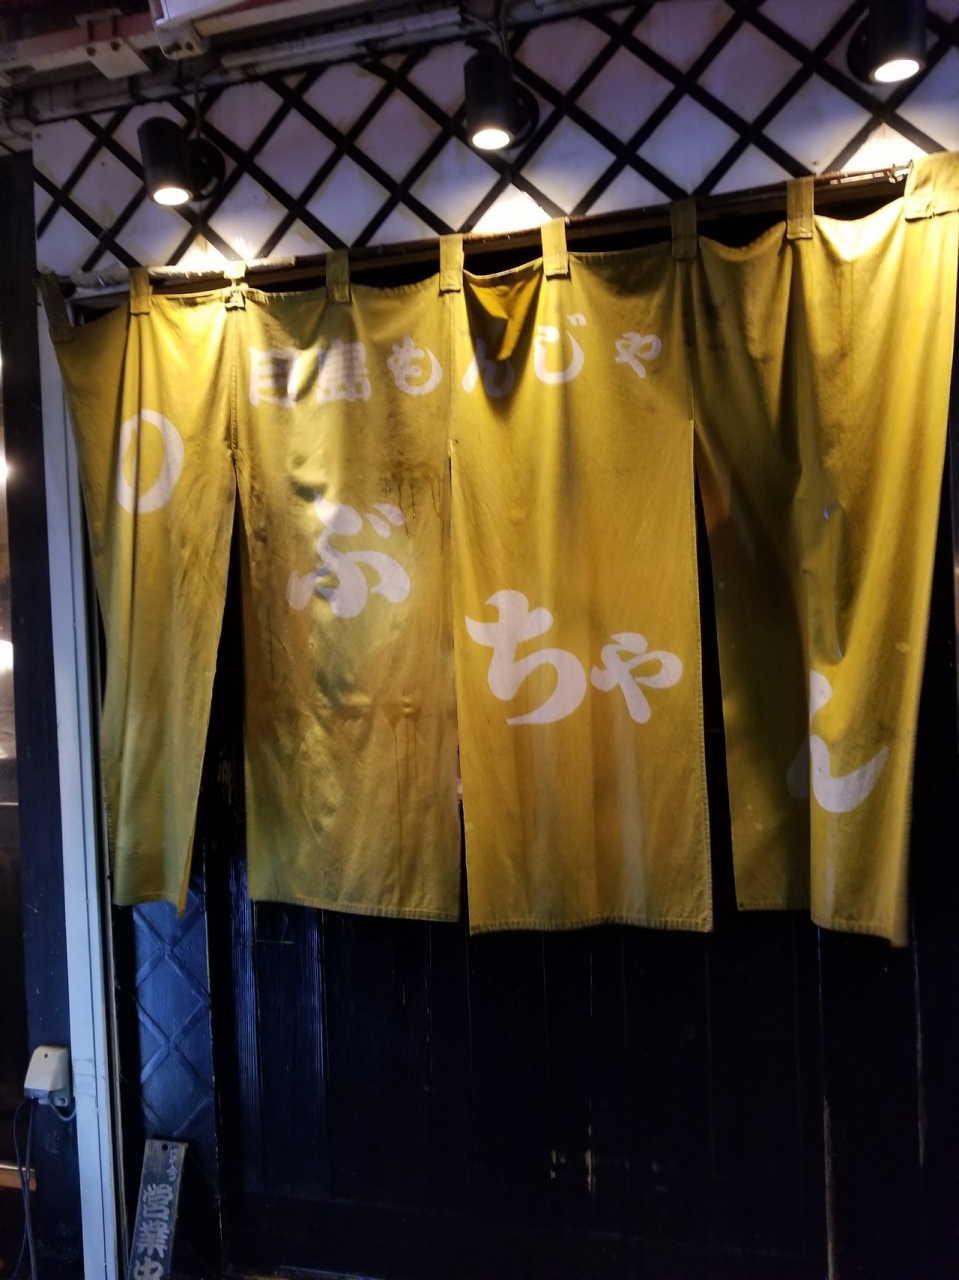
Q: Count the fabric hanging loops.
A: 9